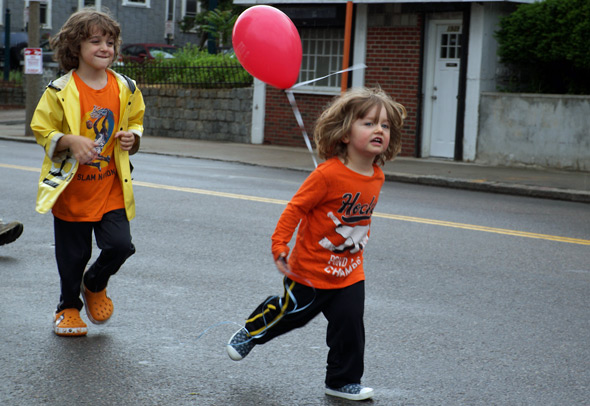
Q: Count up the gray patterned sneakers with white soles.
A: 2